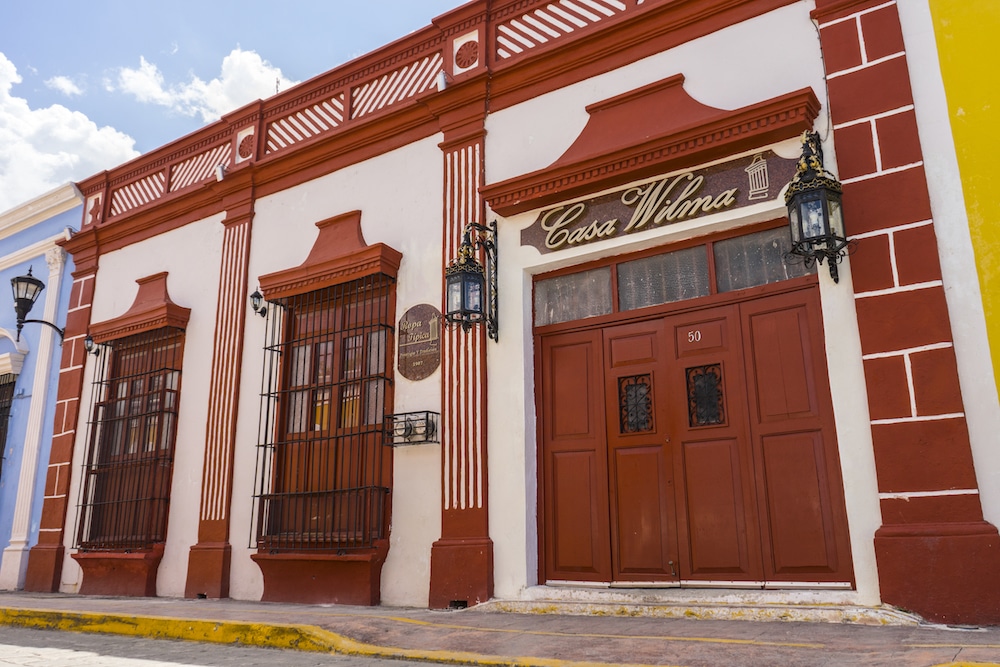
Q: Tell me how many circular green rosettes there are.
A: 0